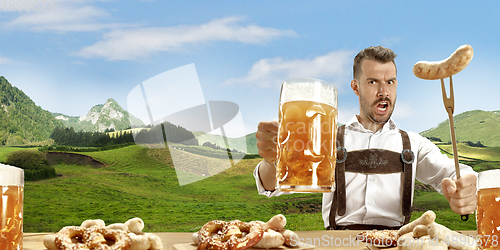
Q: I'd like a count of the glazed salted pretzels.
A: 3